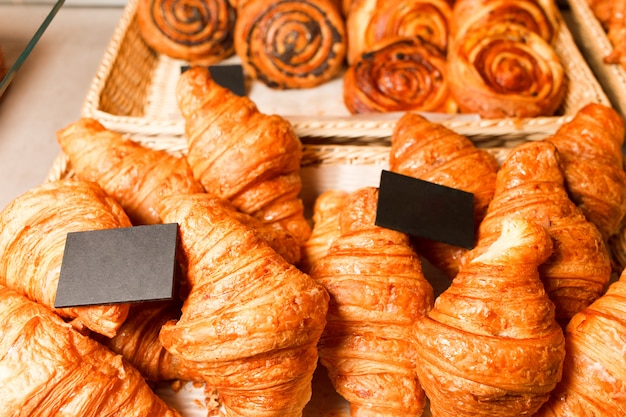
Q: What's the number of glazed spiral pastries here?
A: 6